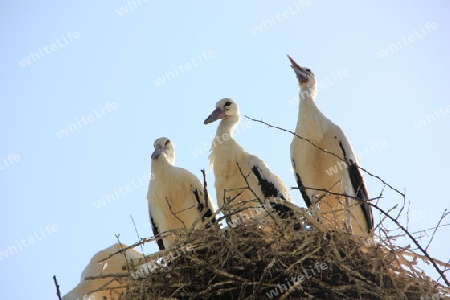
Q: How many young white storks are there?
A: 3